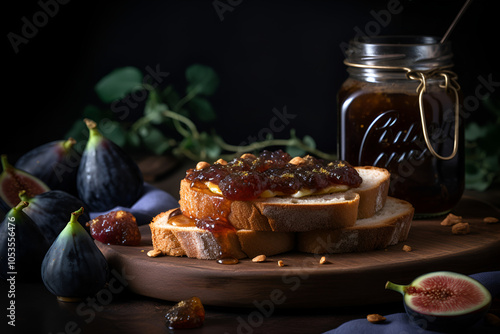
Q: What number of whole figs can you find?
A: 5